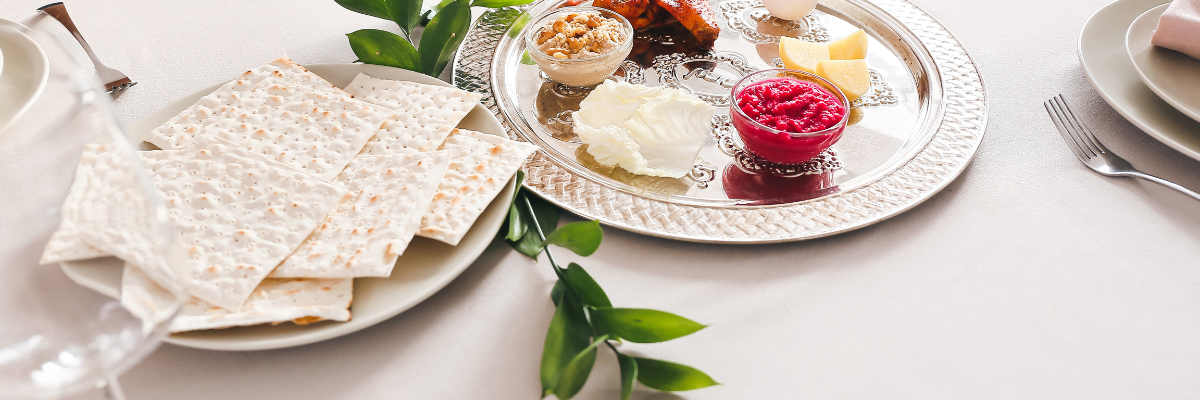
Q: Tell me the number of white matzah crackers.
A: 8